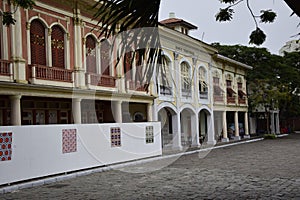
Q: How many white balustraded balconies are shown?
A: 3